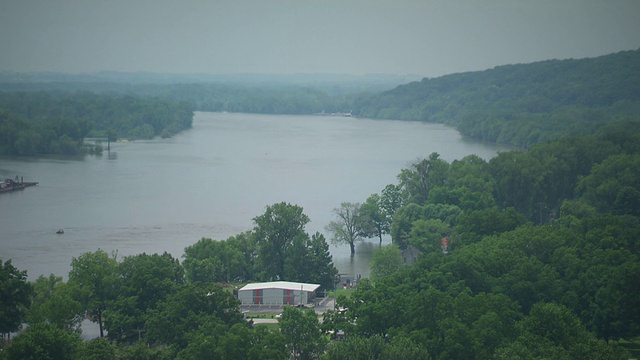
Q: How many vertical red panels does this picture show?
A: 2